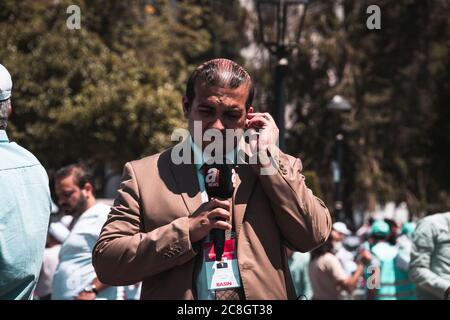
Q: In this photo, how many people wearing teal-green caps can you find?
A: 2